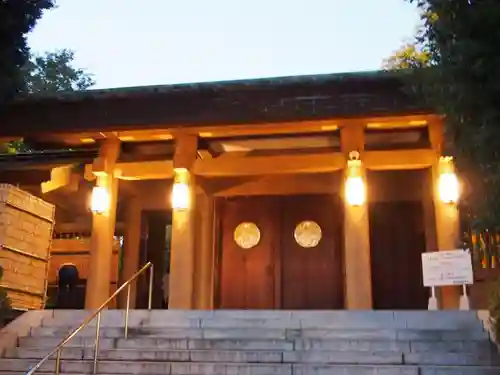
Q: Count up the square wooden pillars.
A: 4